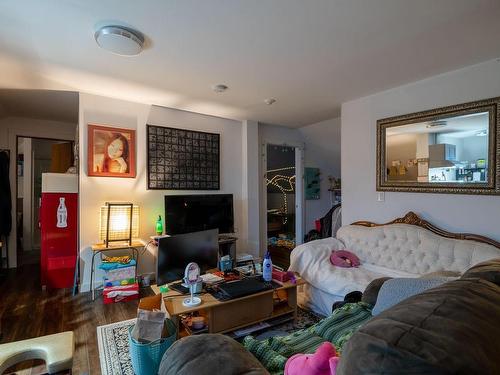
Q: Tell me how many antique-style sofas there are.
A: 1